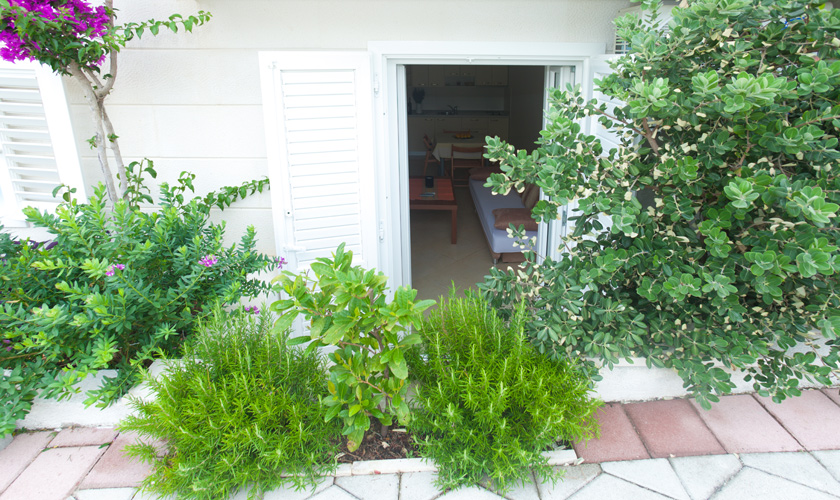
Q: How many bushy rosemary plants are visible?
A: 2